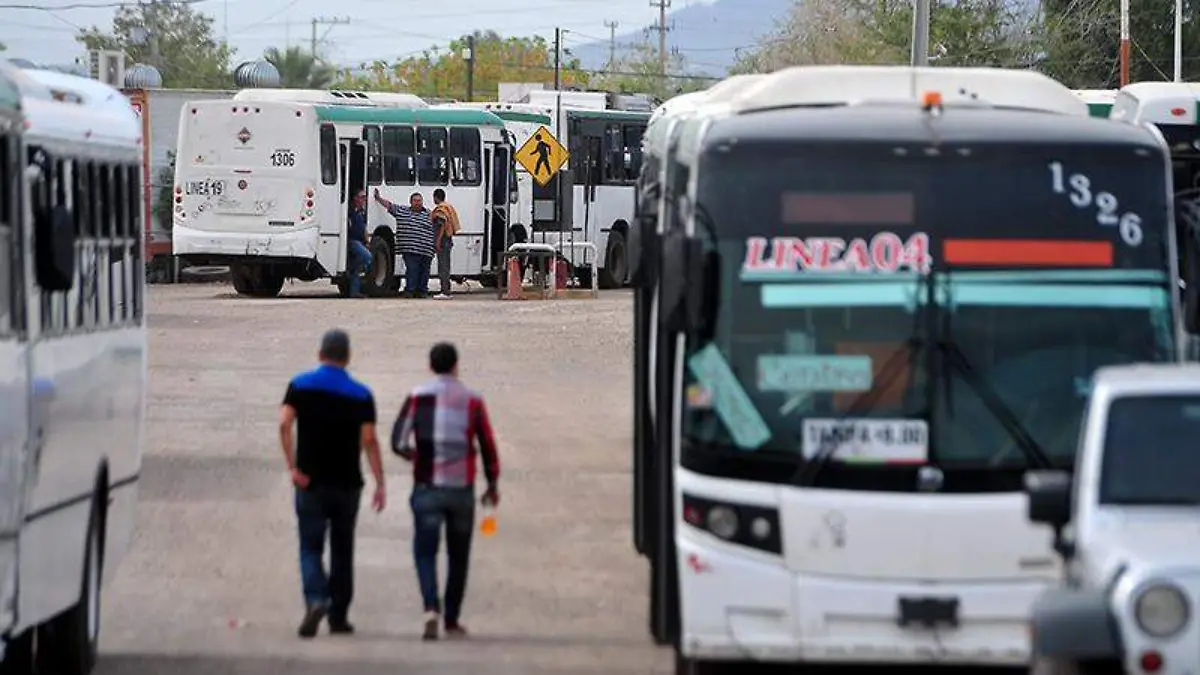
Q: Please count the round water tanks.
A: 2